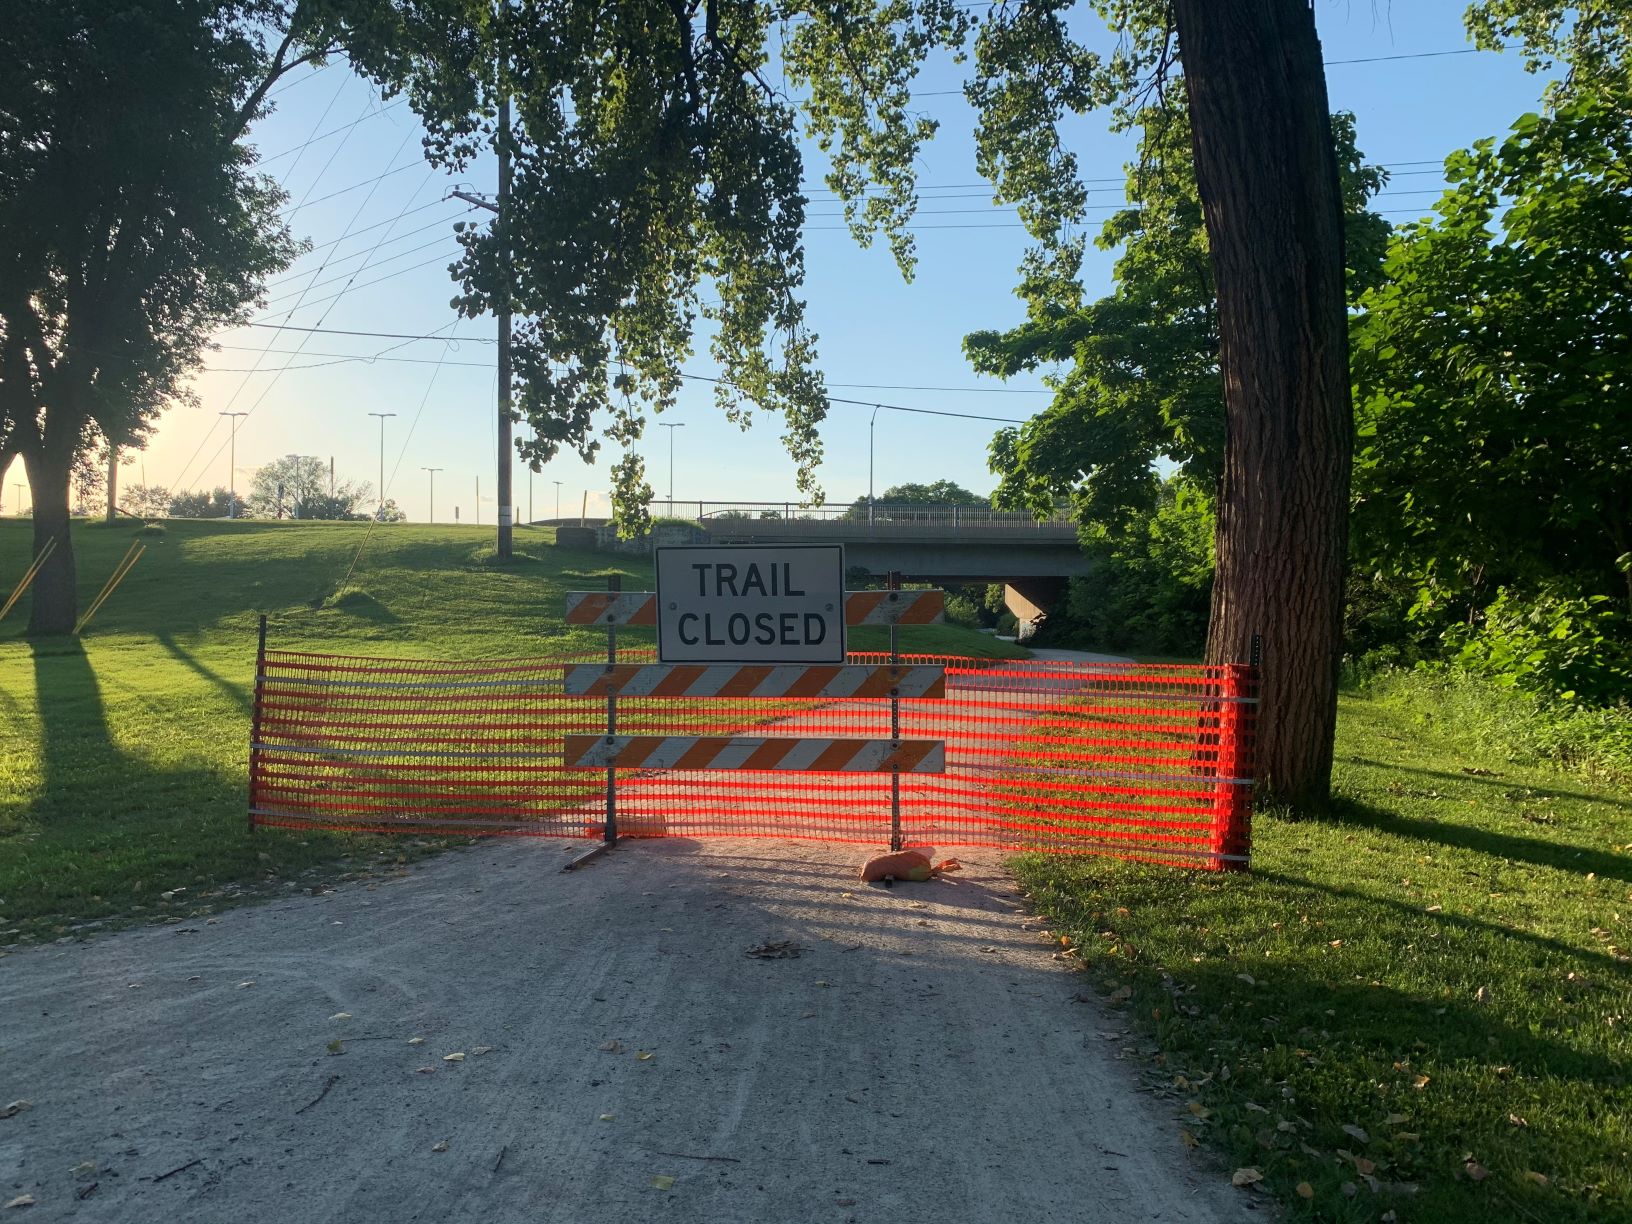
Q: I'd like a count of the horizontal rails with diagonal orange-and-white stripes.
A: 3